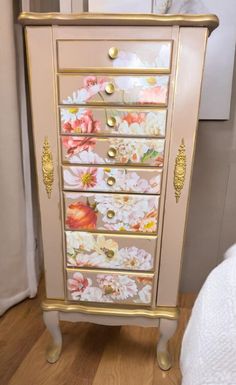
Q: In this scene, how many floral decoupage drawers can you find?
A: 8